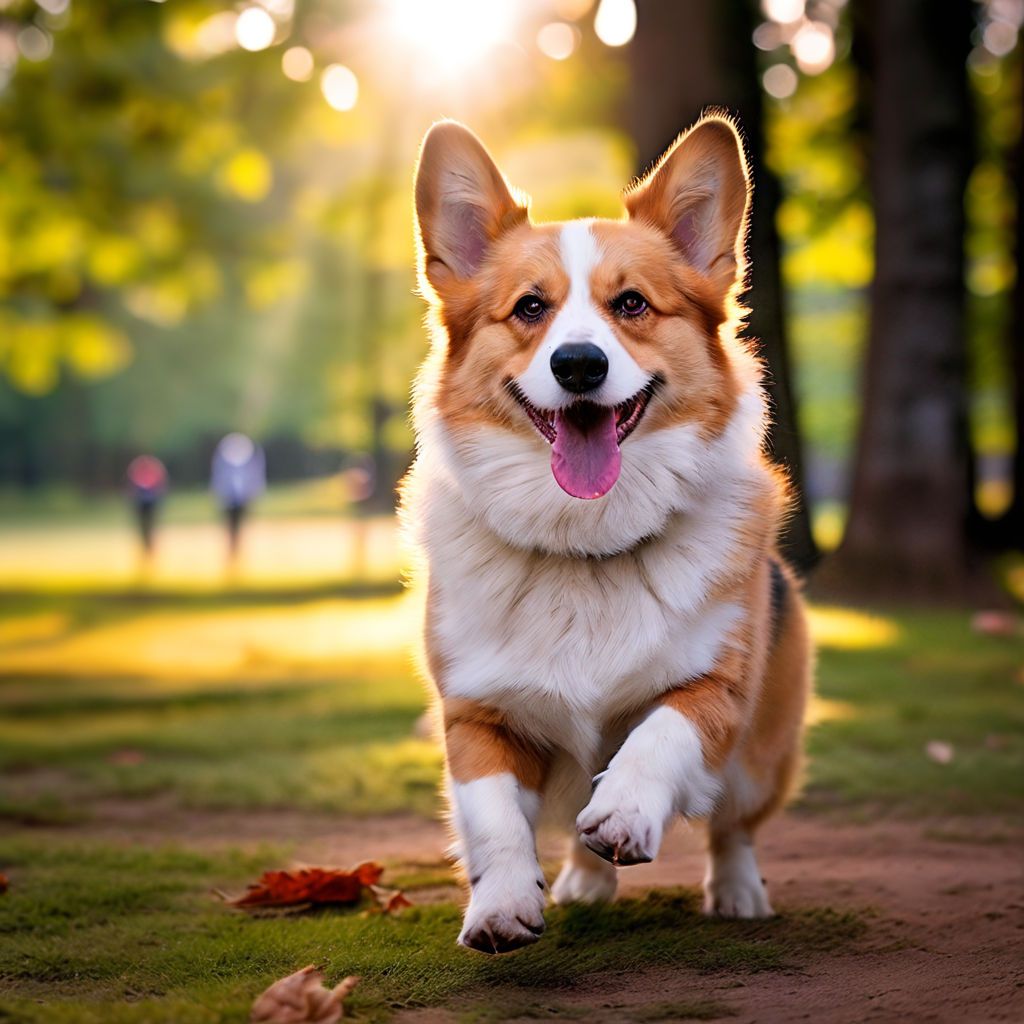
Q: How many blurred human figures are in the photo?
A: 2